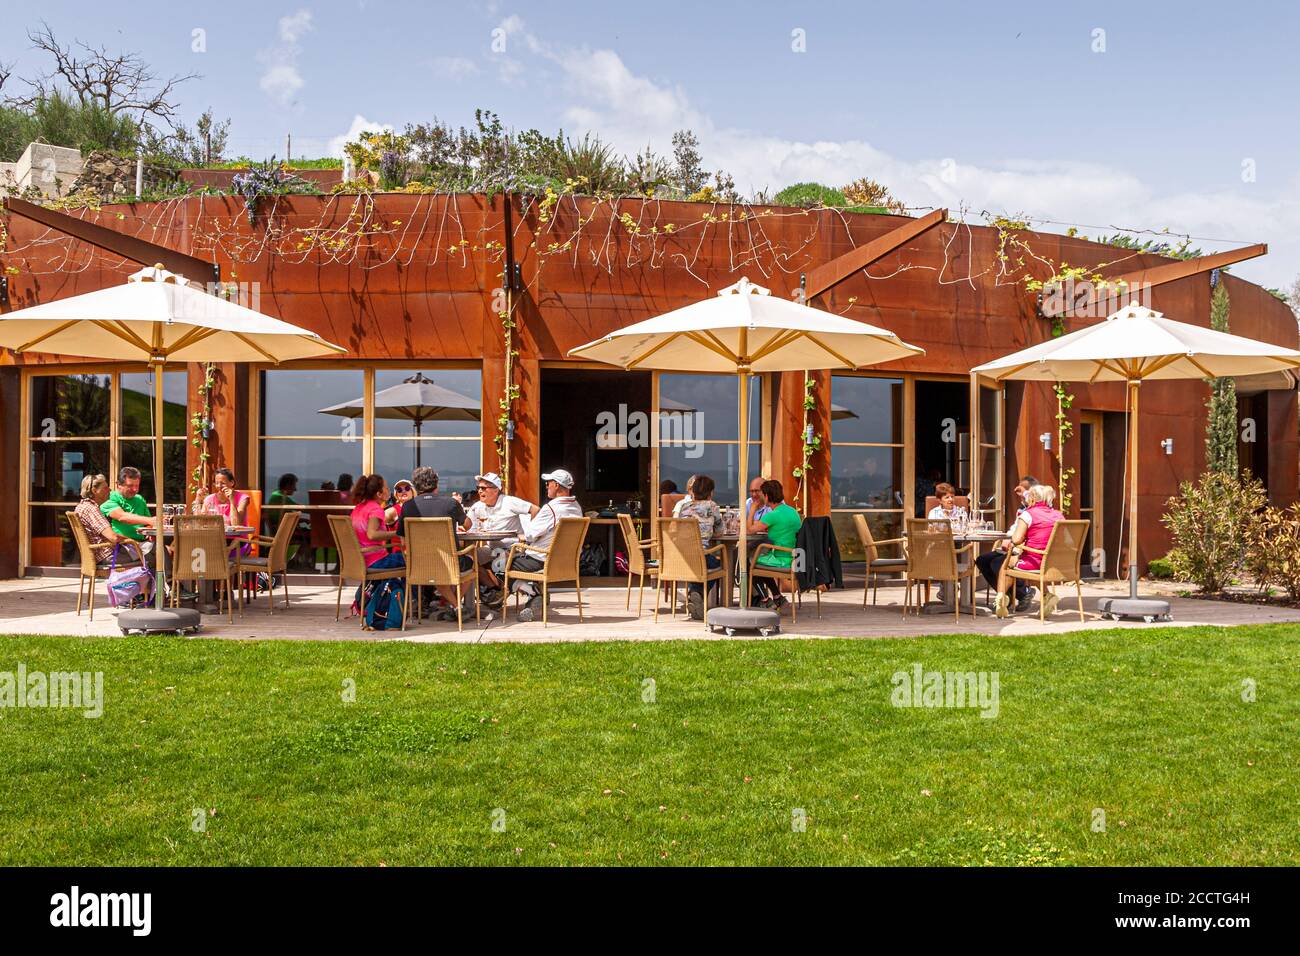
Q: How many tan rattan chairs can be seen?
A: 12